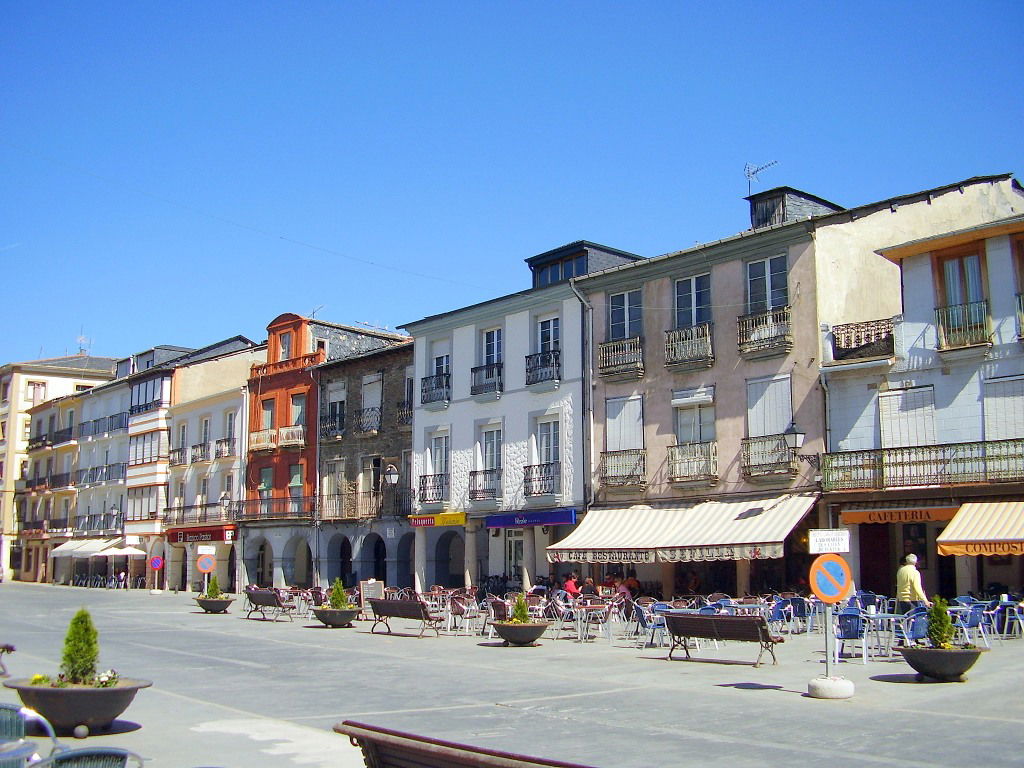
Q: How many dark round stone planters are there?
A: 5